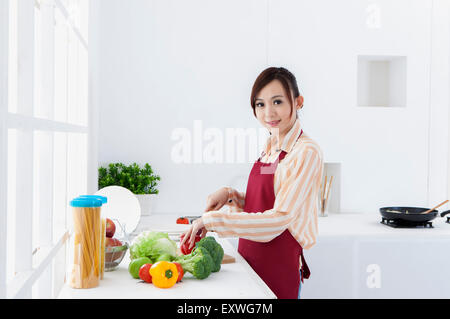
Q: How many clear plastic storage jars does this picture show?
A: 2